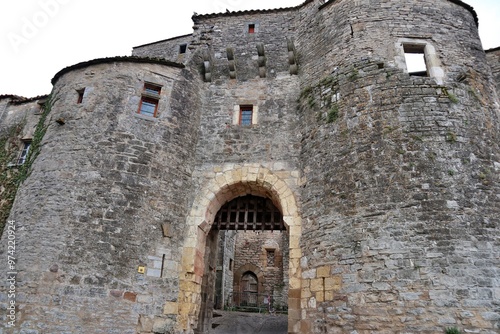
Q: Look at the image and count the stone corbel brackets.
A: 4